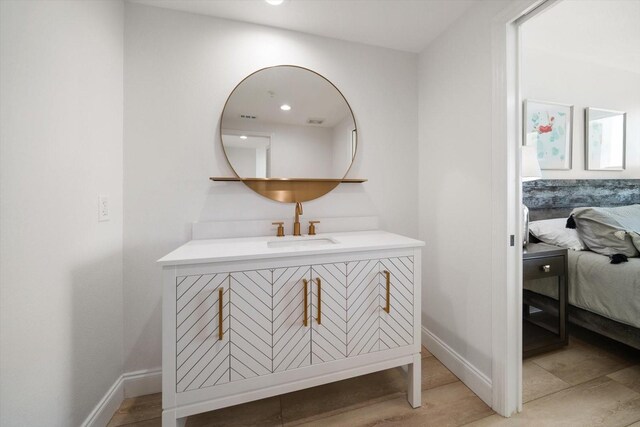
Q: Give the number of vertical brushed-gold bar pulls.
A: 4